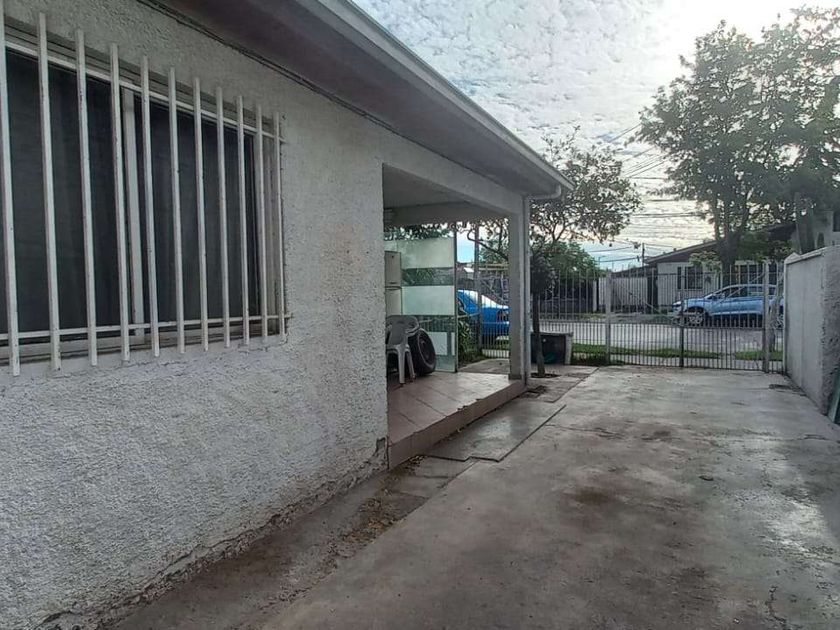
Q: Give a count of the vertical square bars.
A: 11